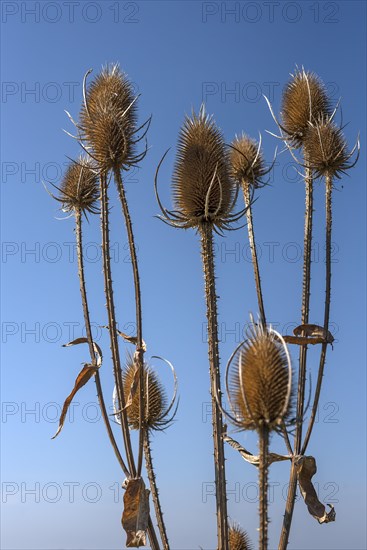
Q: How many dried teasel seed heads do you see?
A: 10